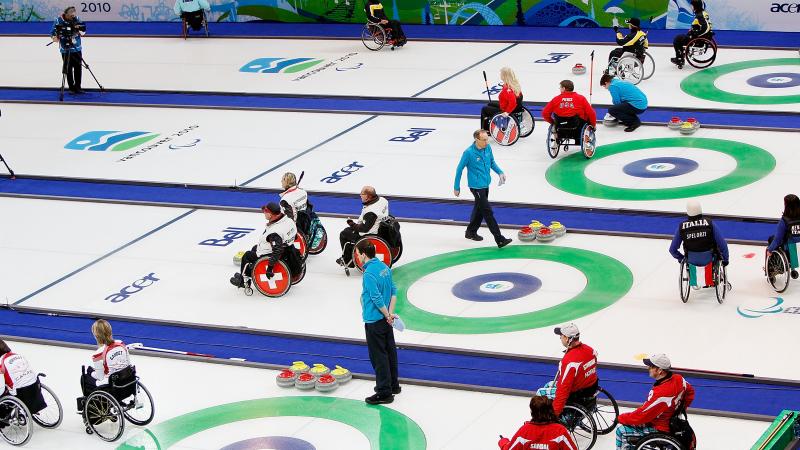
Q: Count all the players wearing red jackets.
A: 5